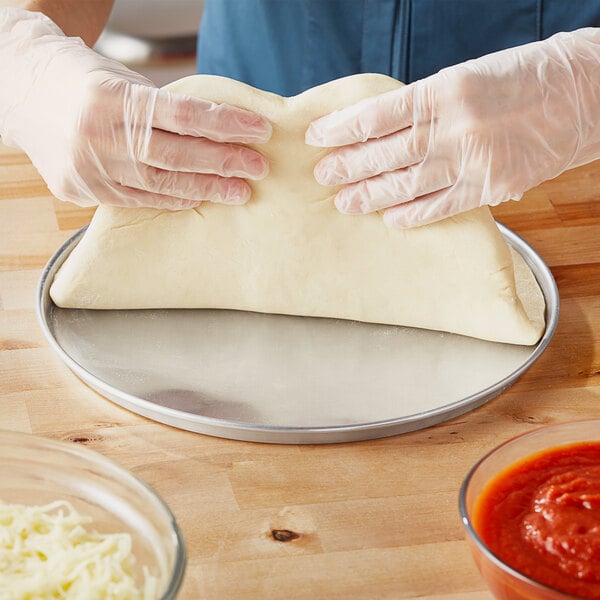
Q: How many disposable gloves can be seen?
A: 2